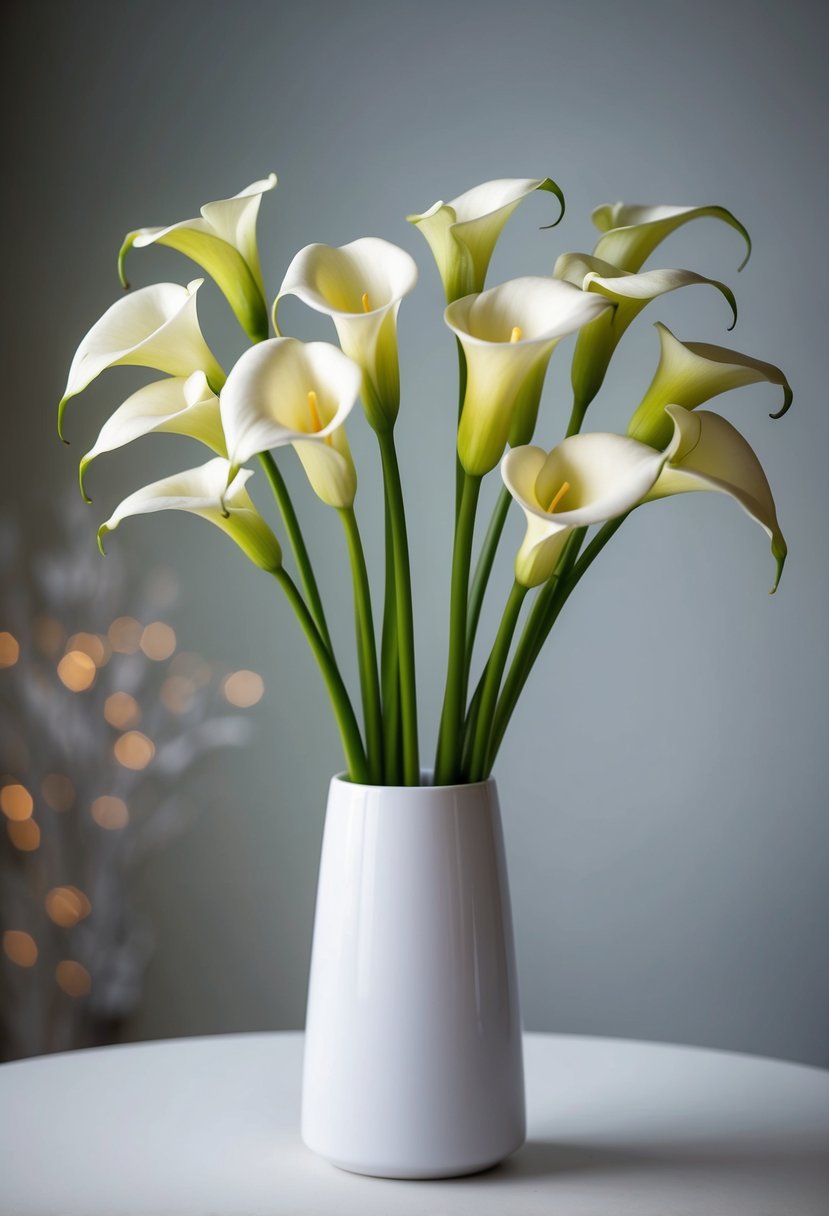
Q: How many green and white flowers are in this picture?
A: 13